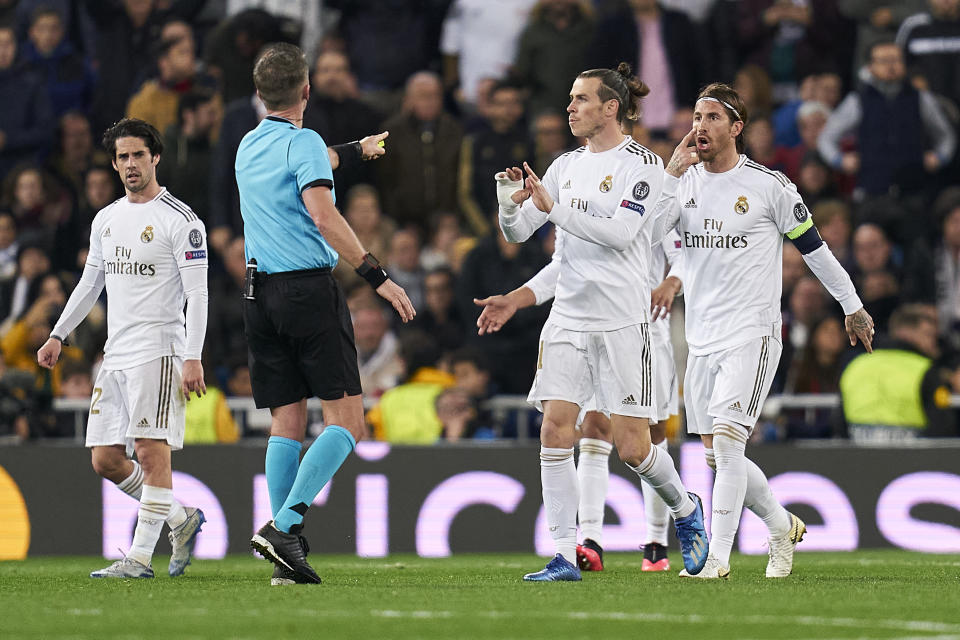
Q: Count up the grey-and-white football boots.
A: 2